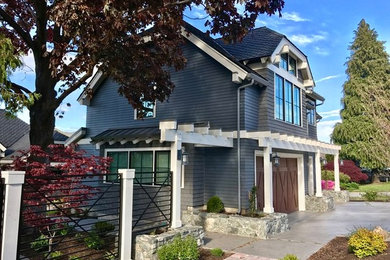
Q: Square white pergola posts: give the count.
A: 4